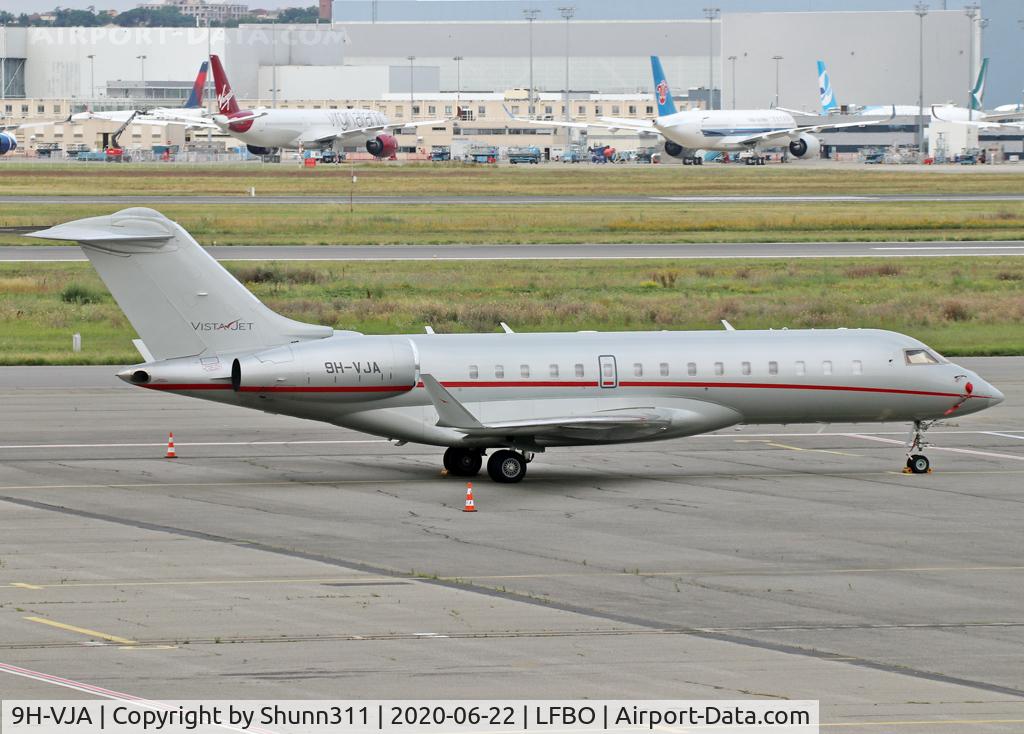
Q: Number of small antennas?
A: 3